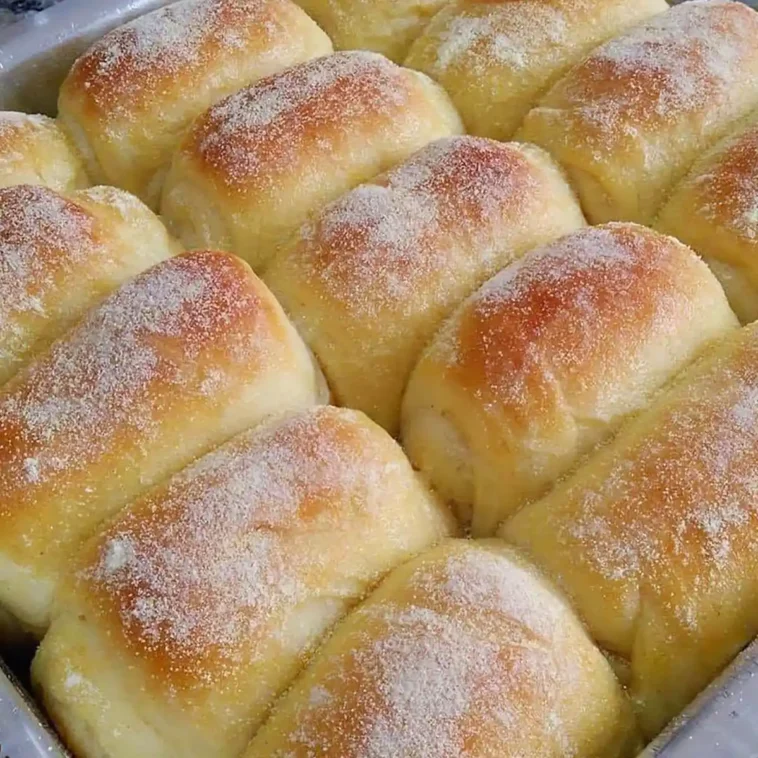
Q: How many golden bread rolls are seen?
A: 14